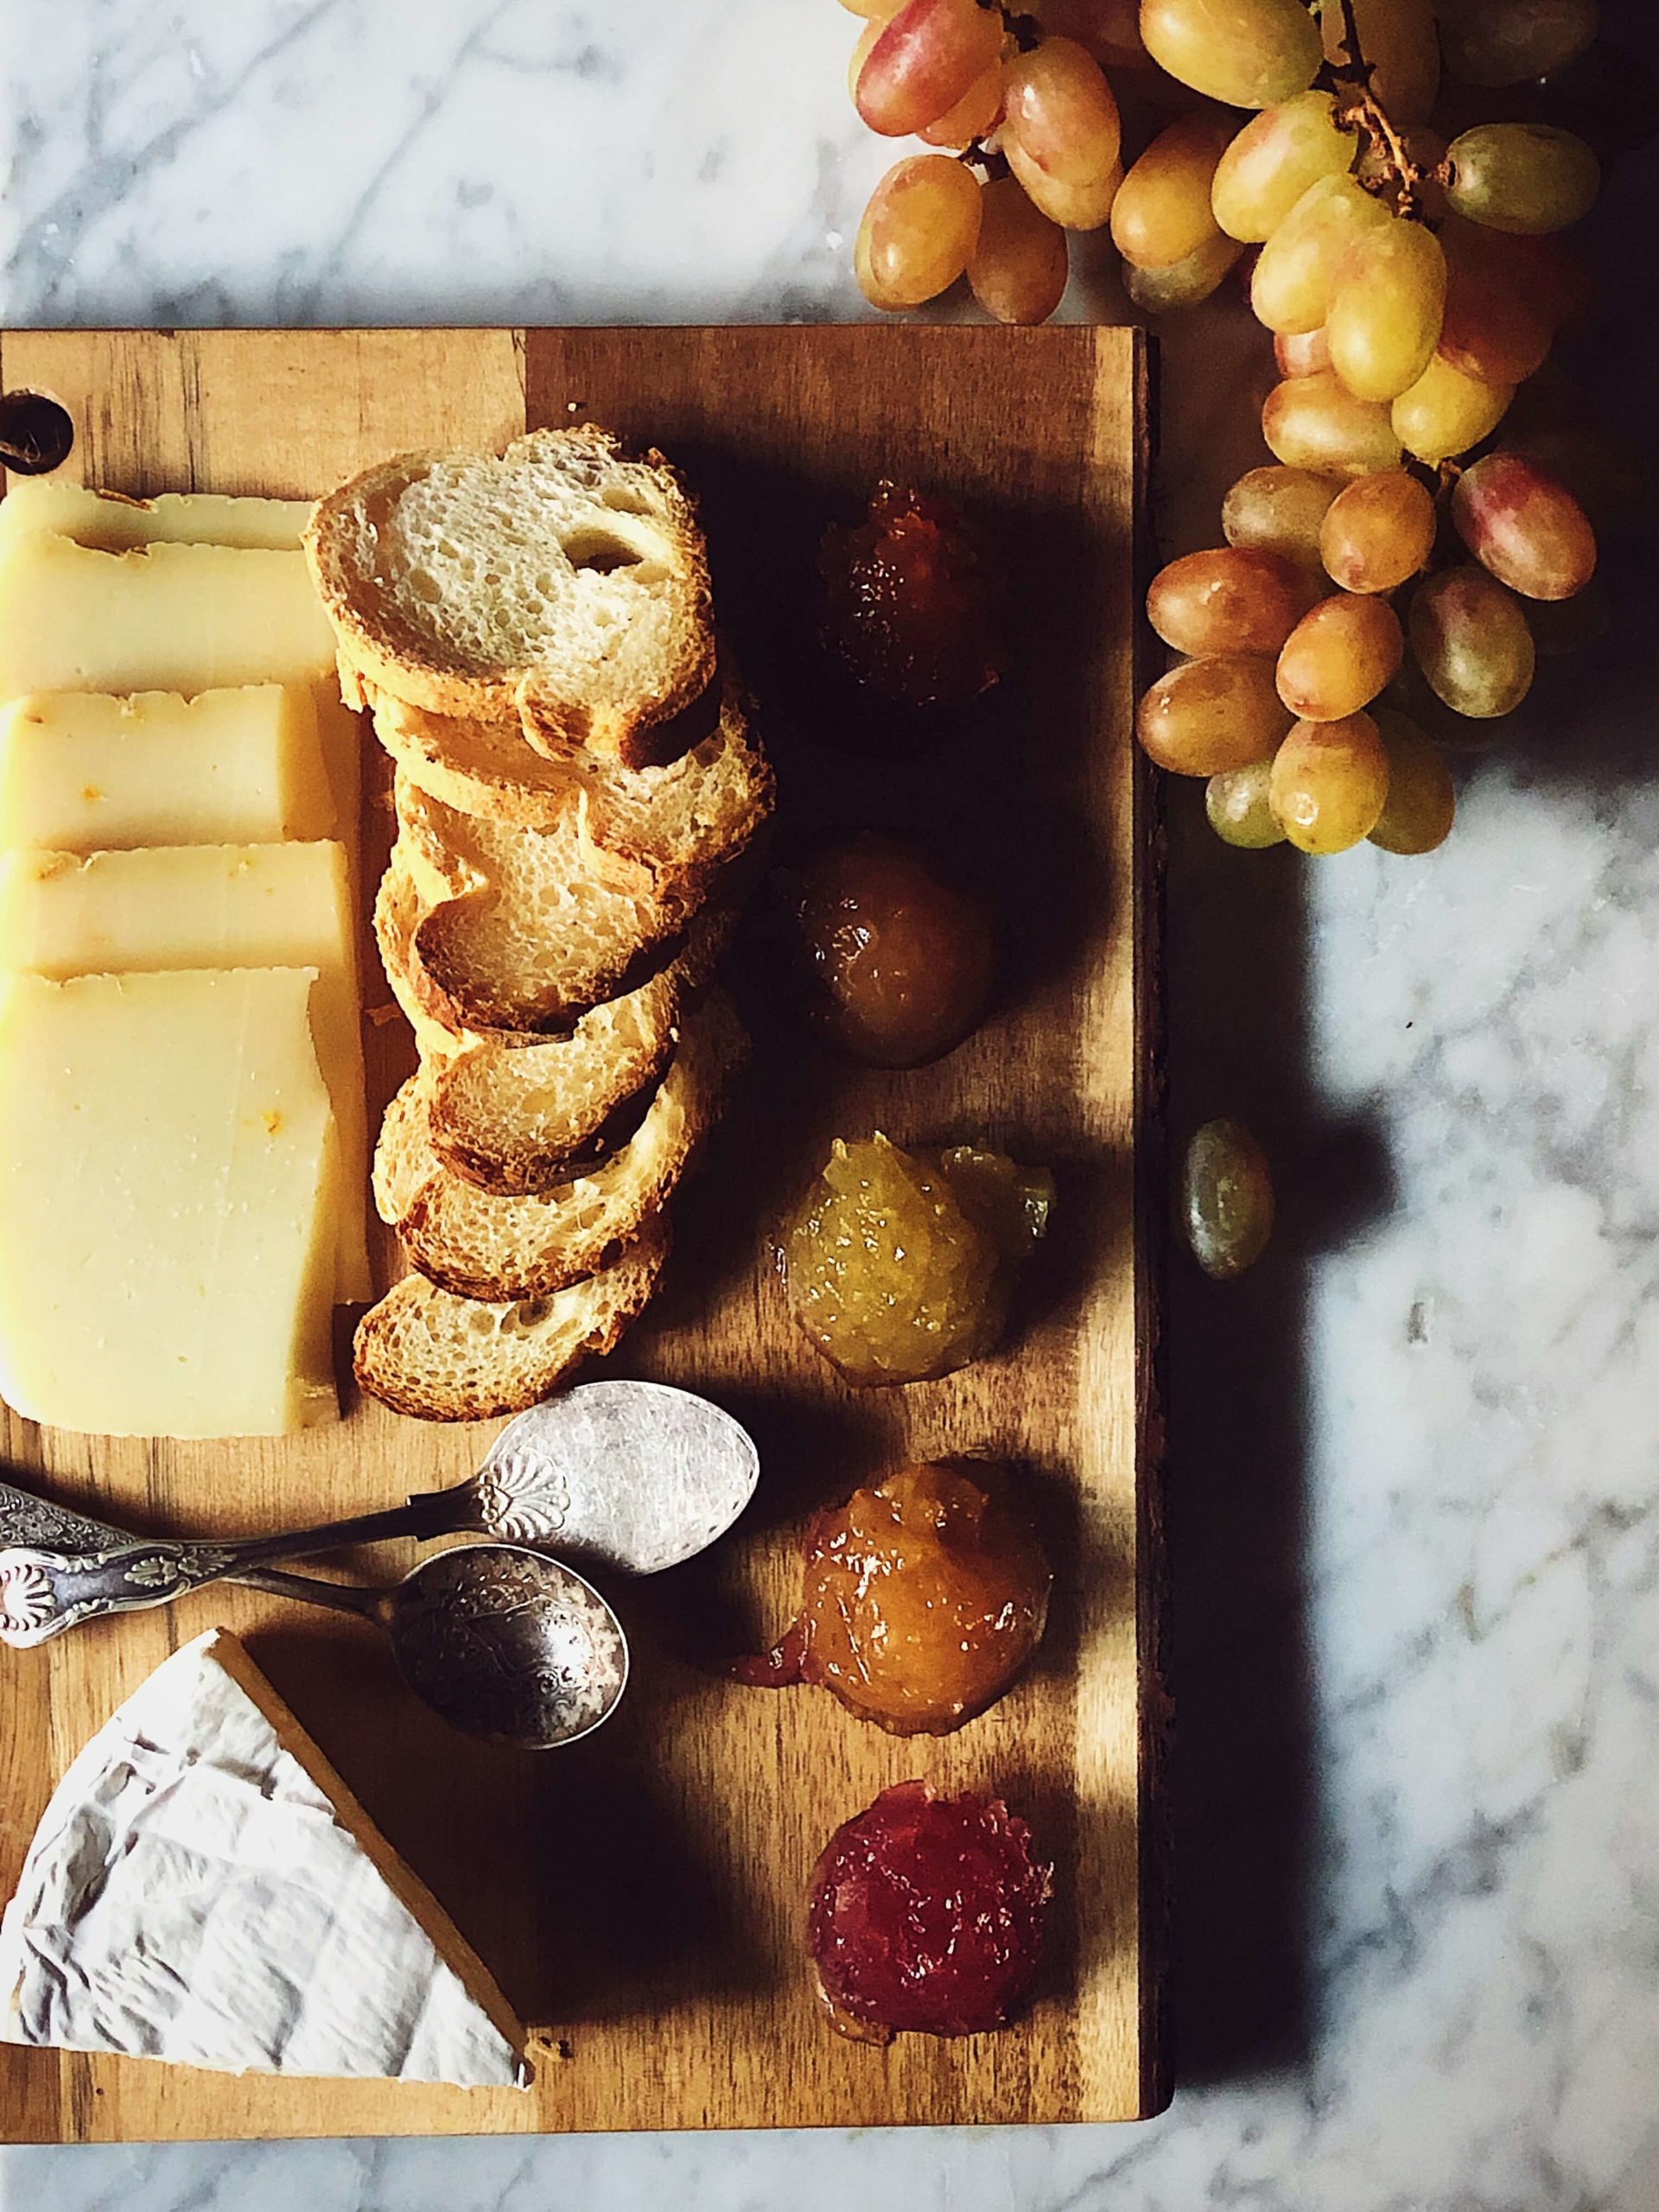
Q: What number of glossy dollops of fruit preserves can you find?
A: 5